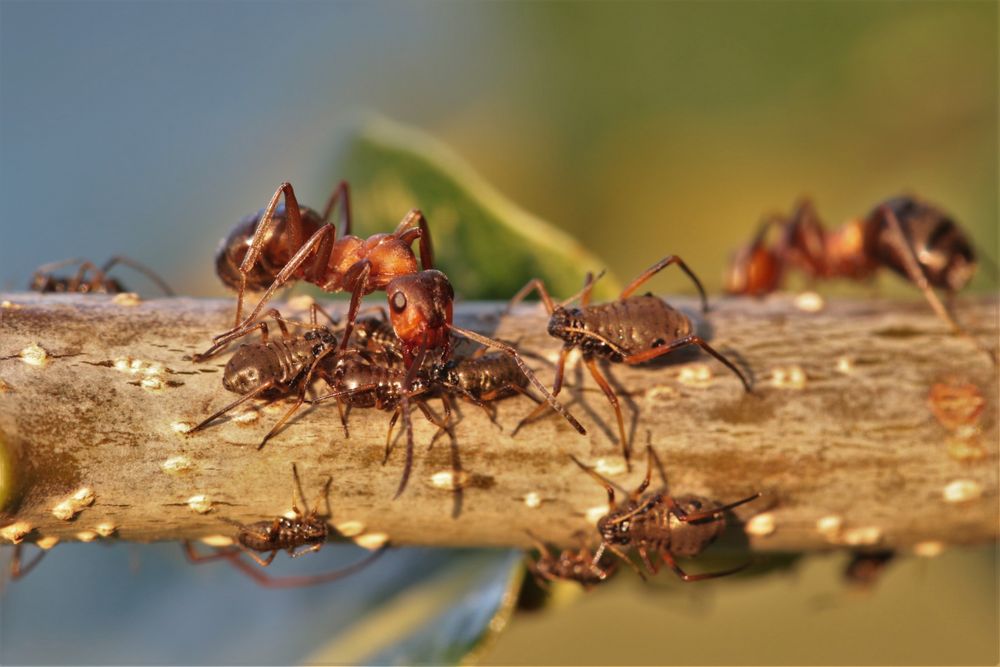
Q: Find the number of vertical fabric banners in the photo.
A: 0